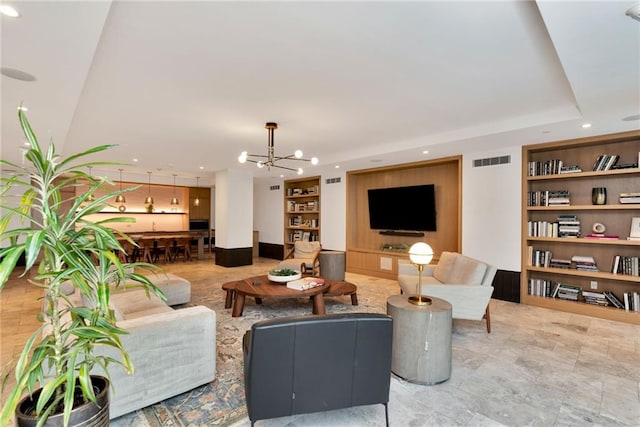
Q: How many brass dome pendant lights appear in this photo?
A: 5